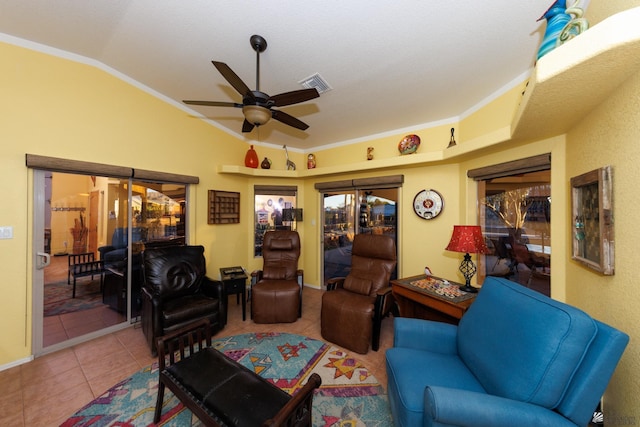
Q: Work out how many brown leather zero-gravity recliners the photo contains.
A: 2